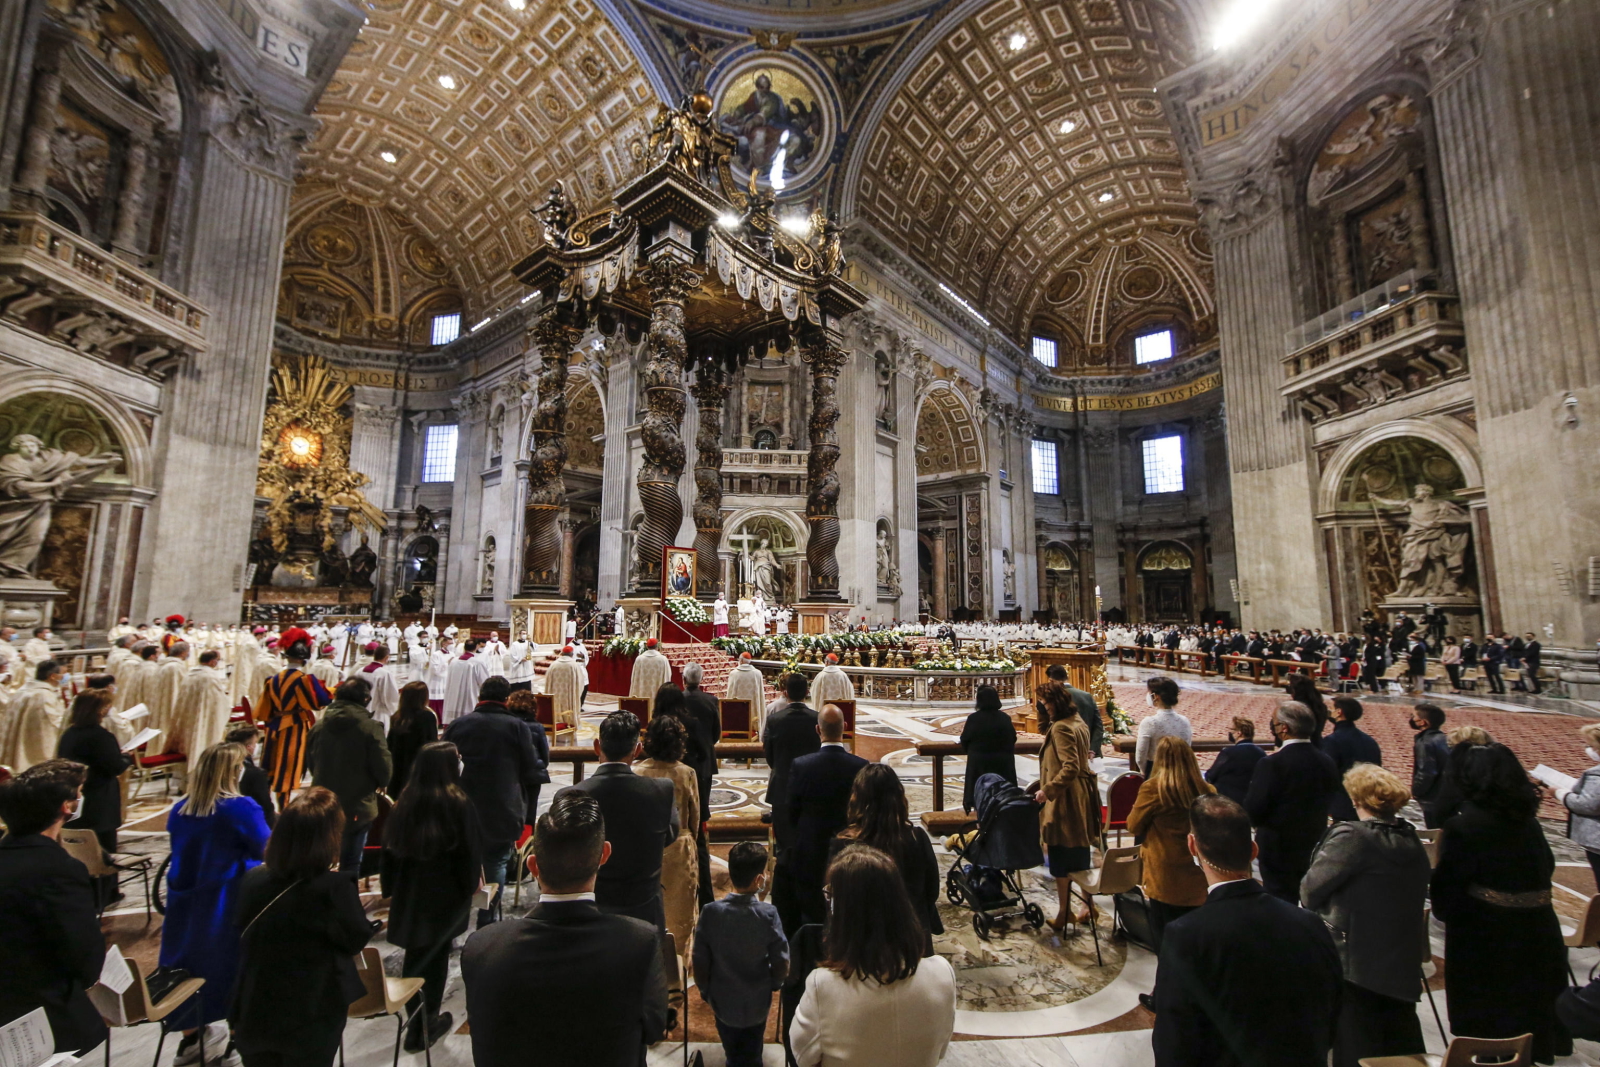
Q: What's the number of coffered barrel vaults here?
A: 2